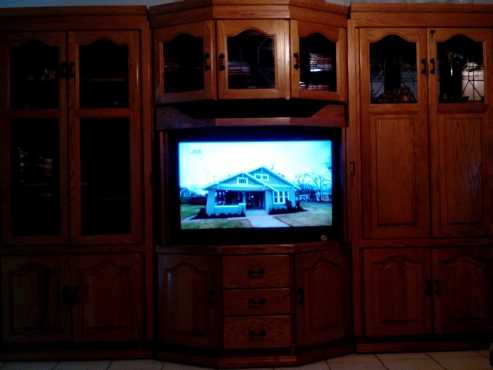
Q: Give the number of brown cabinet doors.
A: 13